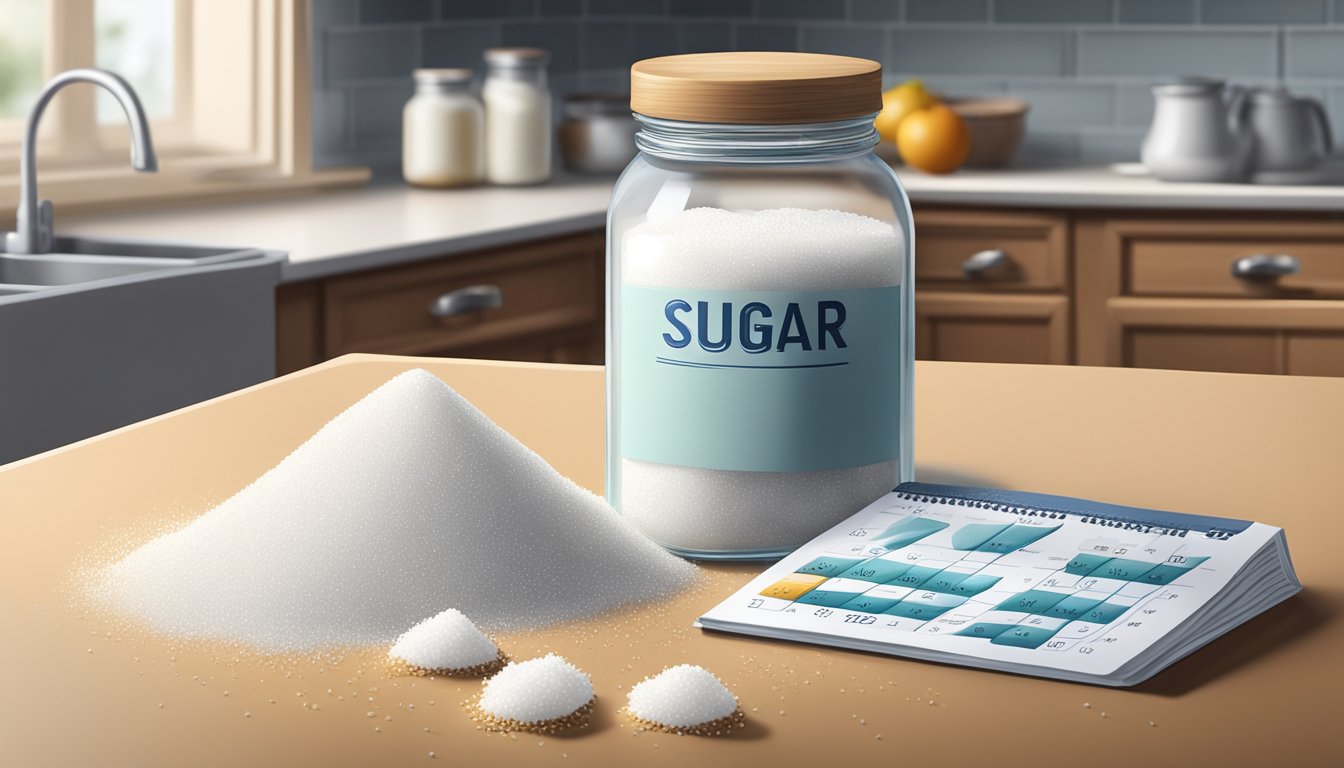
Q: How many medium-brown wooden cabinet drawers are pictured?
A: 3